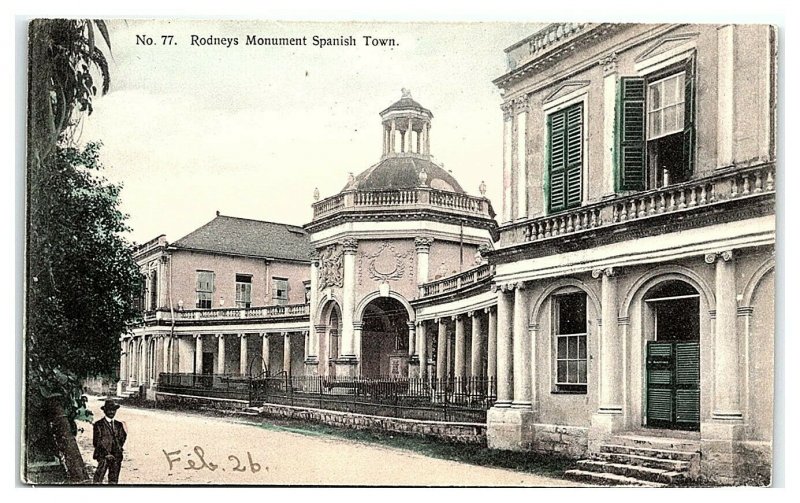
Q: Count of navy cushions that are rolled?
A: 0